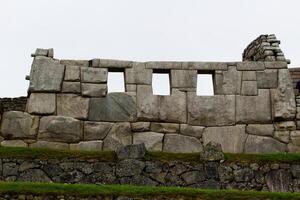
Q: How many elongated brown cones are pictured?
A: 0